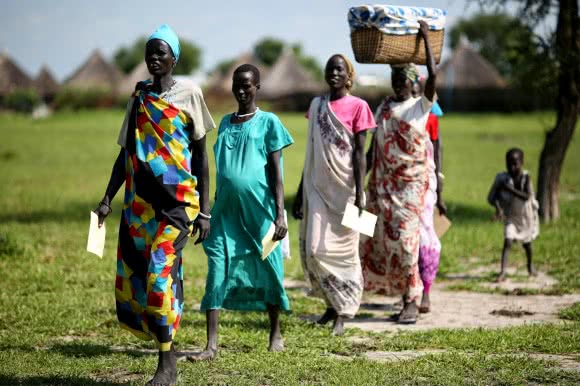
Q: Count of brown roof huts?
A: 7